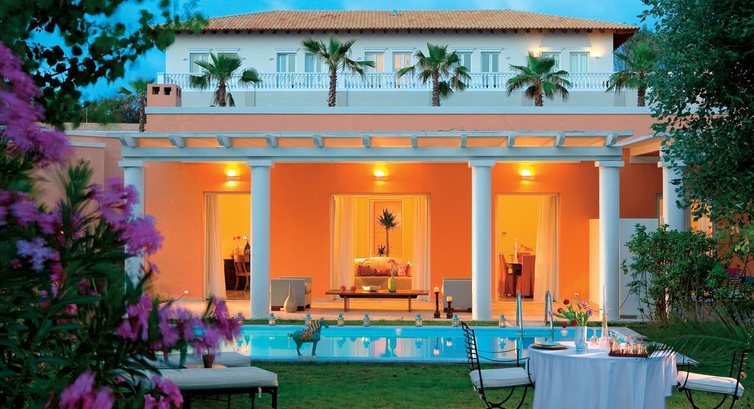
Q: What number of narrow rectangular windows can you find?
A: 10